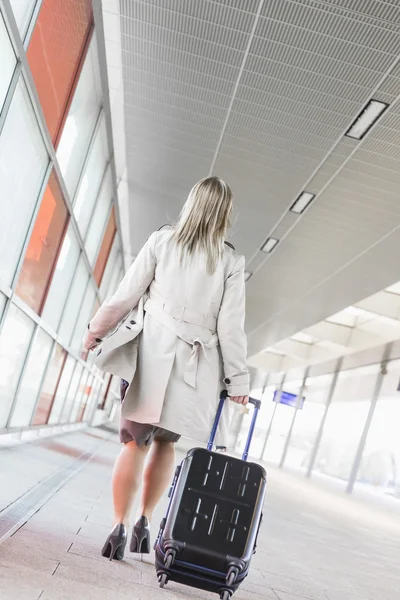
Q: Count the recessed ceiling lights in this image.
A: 4